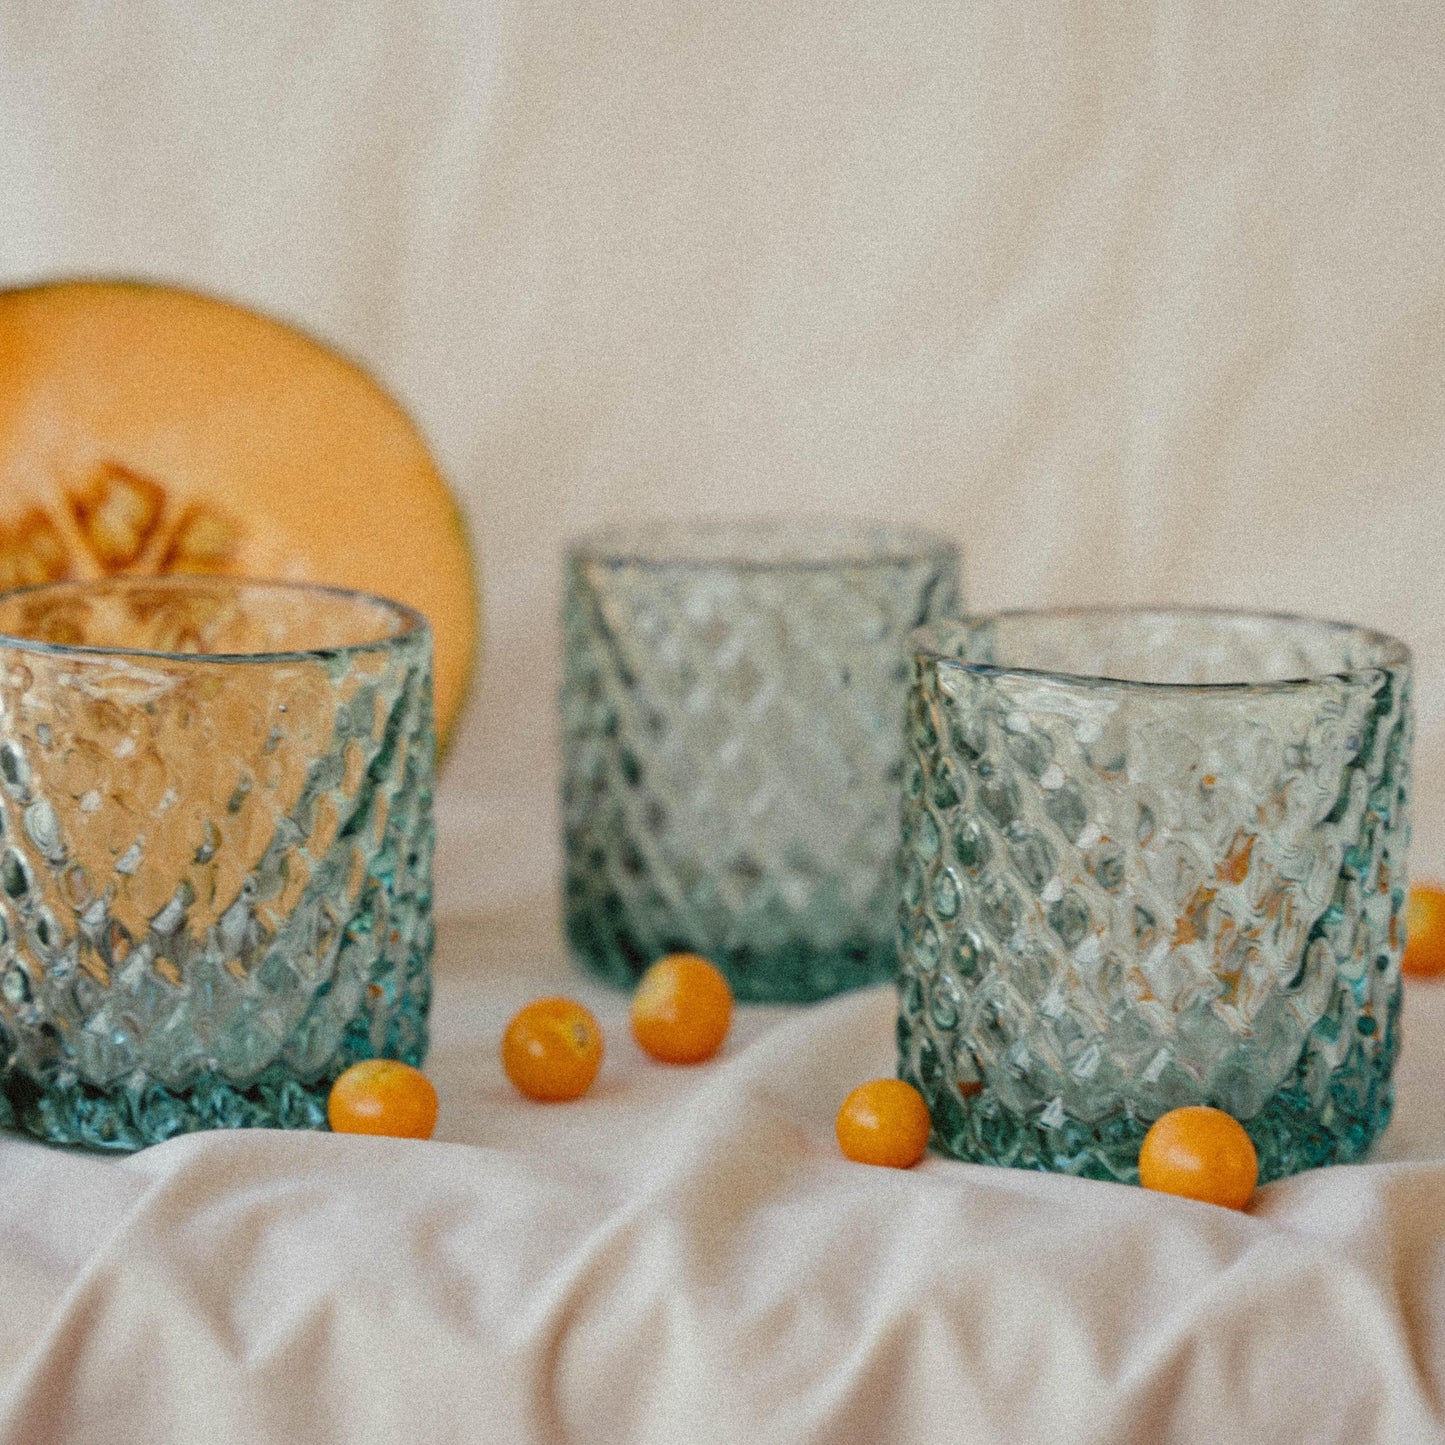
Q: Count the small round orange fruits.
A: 6